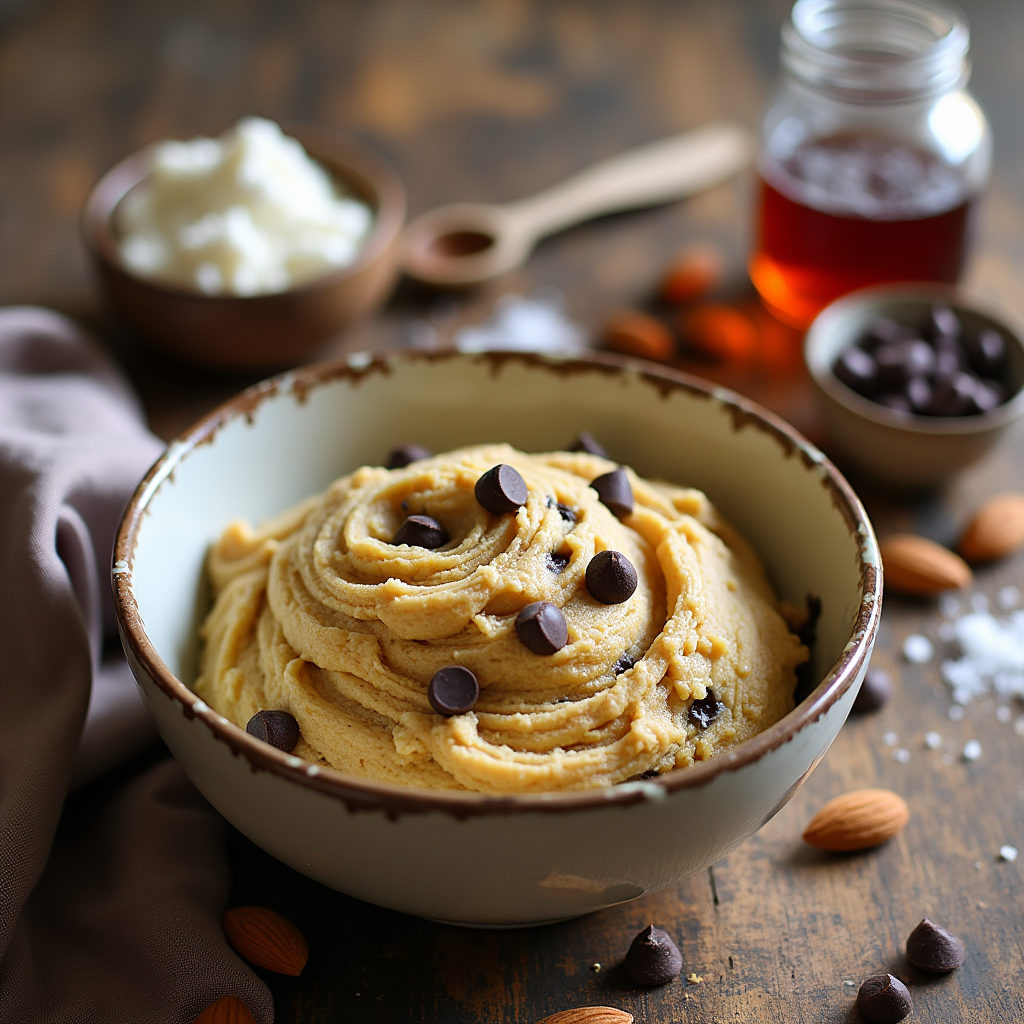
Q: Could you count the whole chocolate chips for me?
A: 13